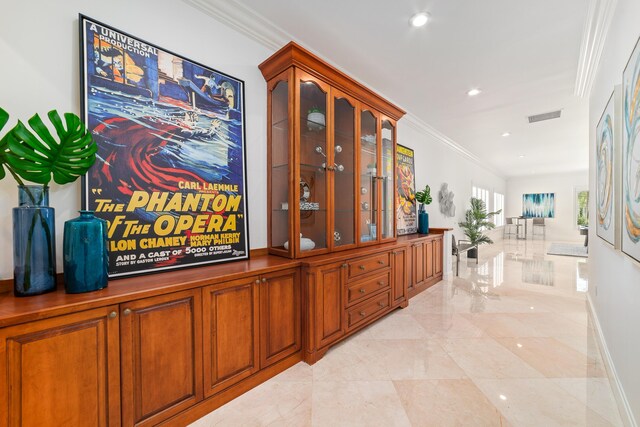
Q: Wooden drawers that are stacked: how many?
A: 3